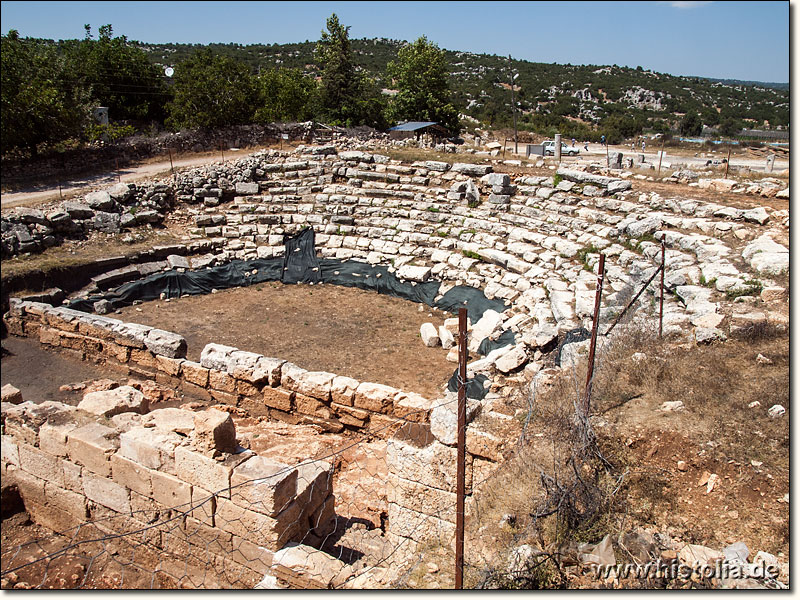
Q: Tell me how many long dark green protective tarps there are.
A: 1